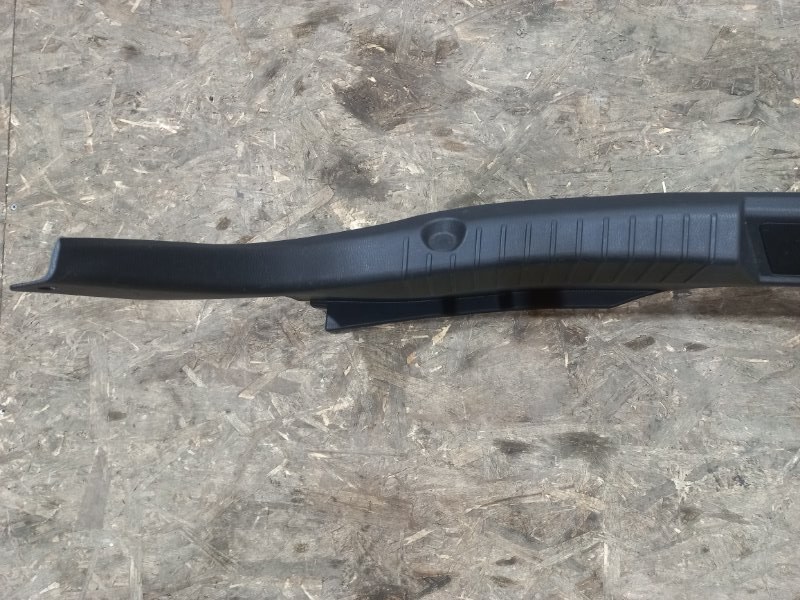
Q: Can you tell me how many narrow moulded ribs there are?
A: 13